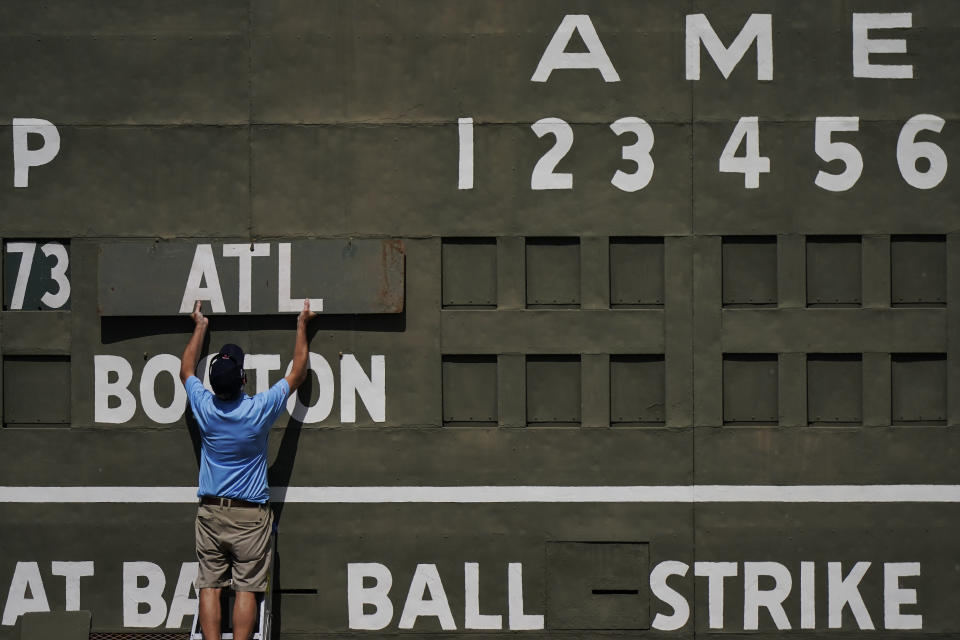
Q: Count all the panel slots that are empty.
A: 13